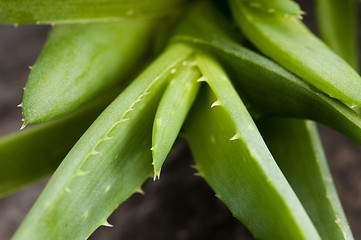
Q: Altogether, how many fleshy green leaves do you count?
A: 11